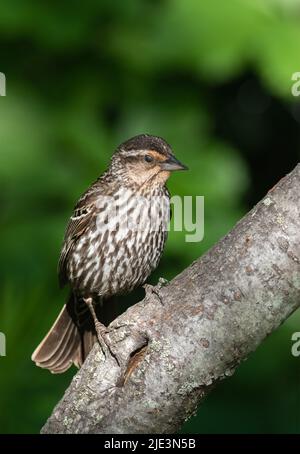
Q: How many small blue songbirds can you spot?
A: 0